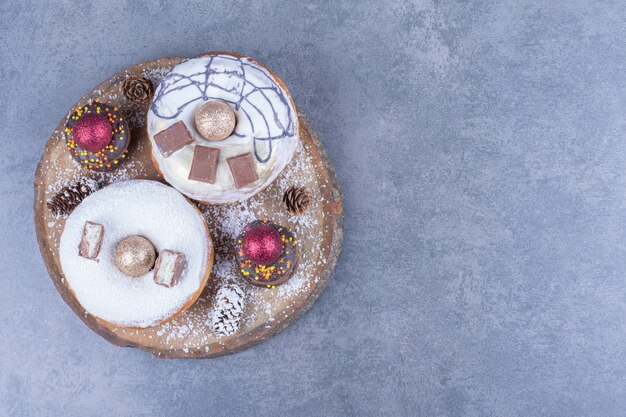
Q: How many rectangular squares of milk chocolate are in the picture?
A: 3